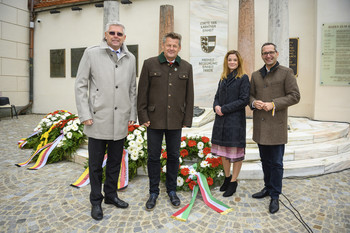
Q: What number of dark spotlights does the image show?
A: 4